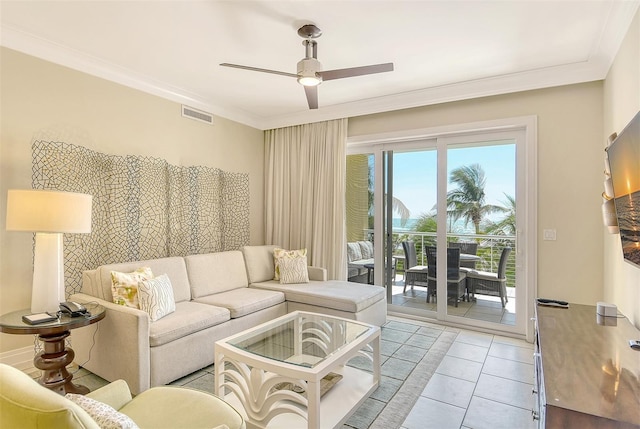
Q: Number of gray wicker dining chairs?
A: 4